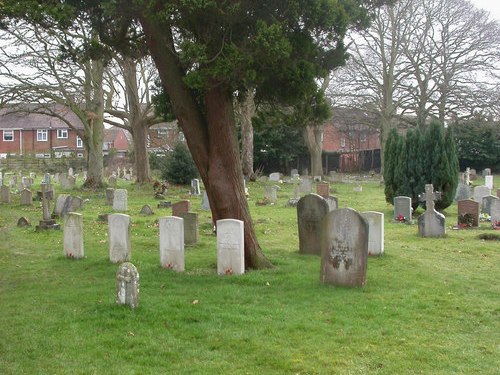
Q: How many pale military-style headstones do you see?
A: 5